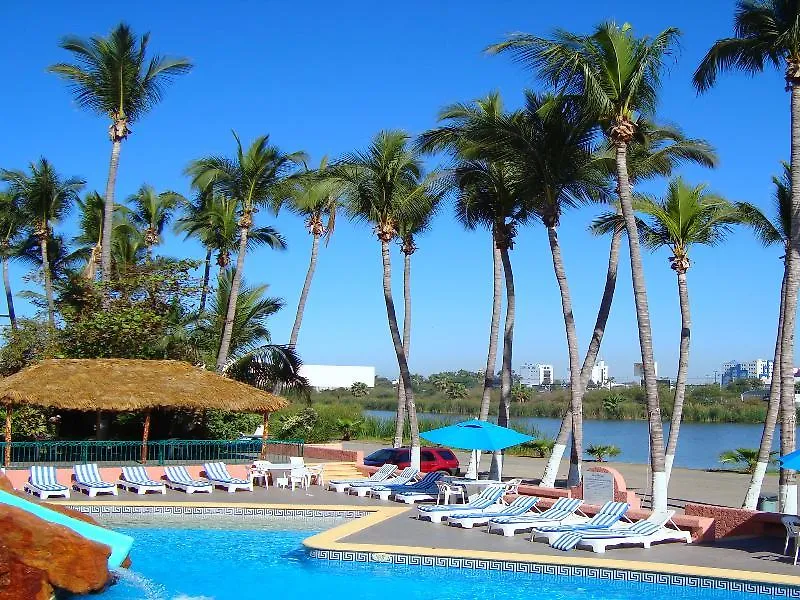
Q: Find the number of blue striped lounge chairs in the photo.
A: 14